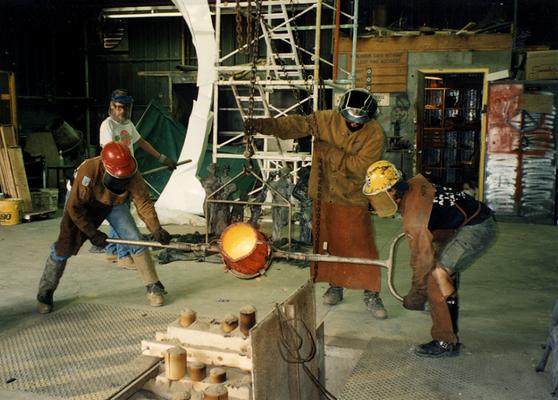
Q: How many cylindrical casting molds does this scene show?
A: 8